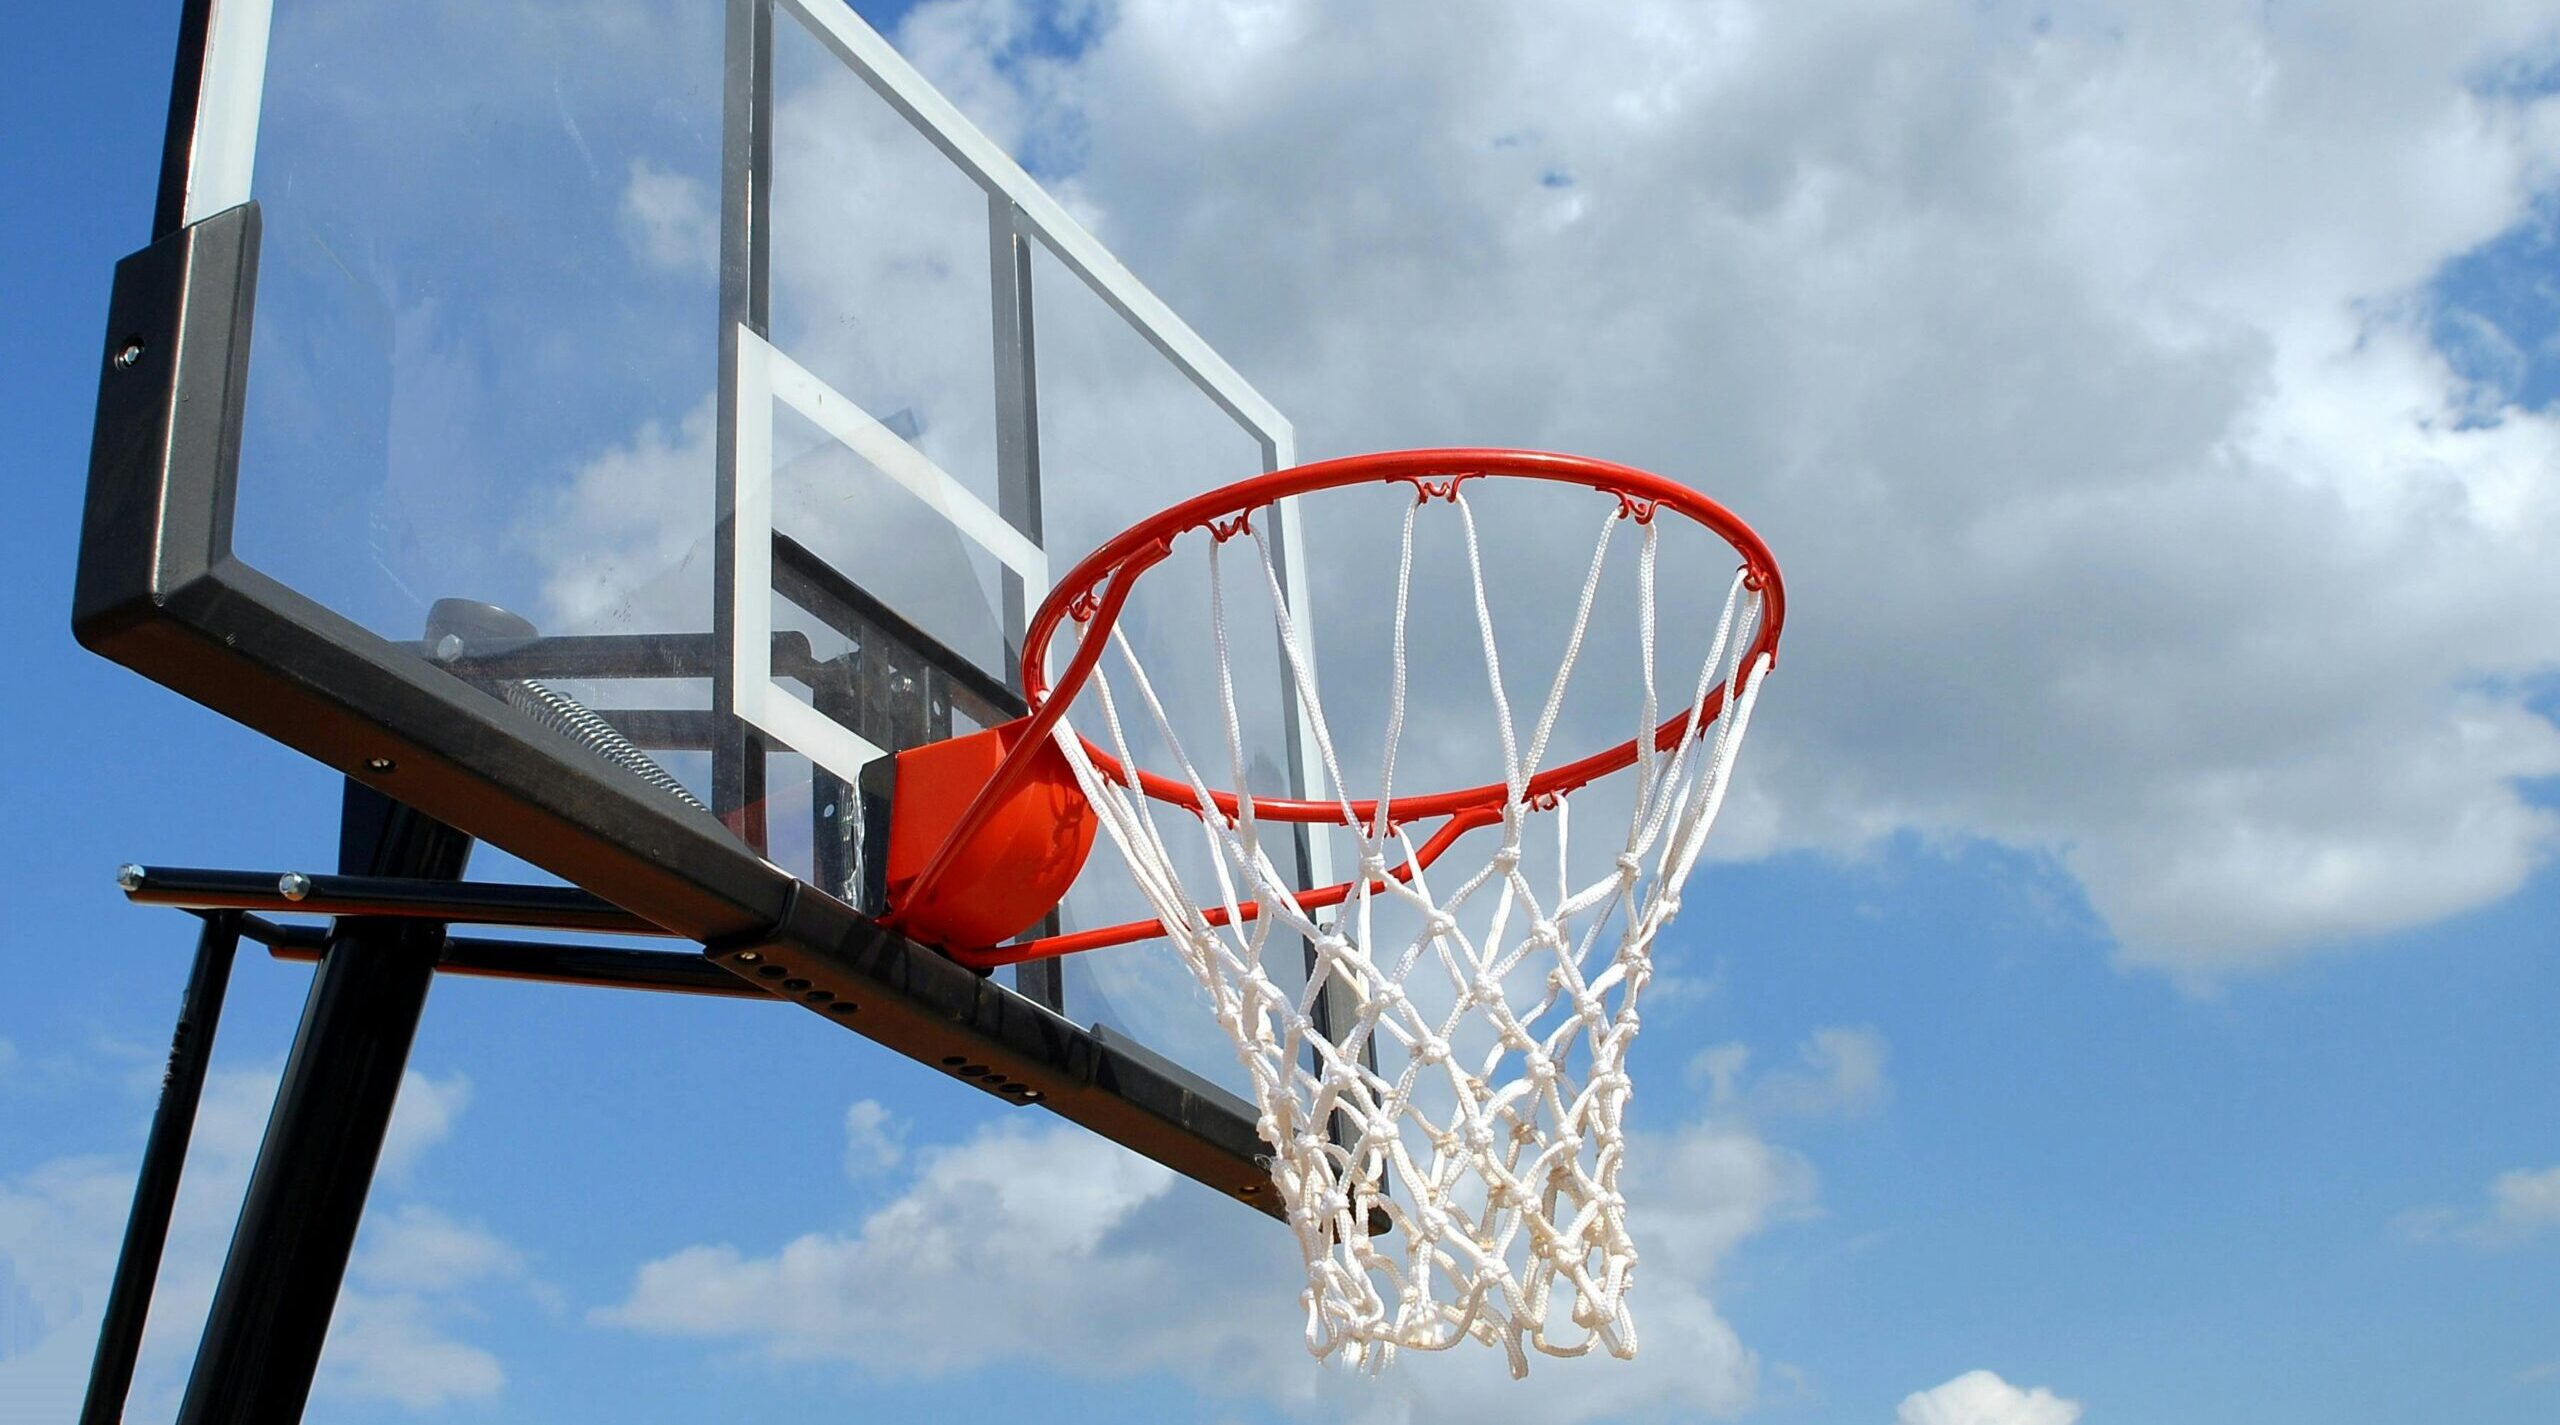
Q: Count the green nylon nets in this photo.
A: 0